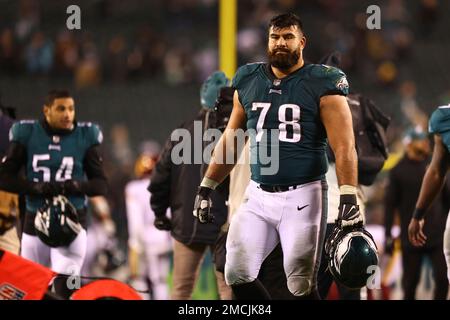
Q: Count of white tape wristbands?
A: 2